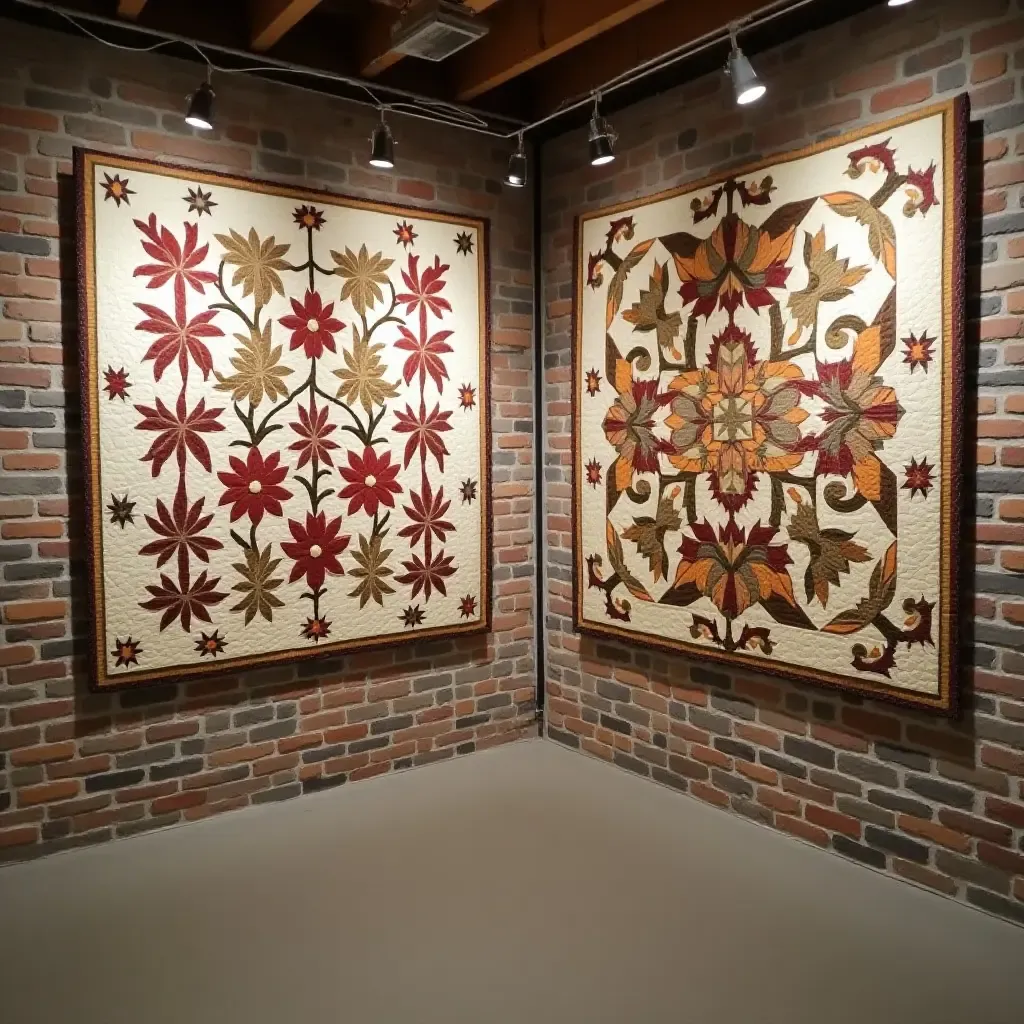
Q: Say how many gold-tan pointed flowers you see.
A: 6